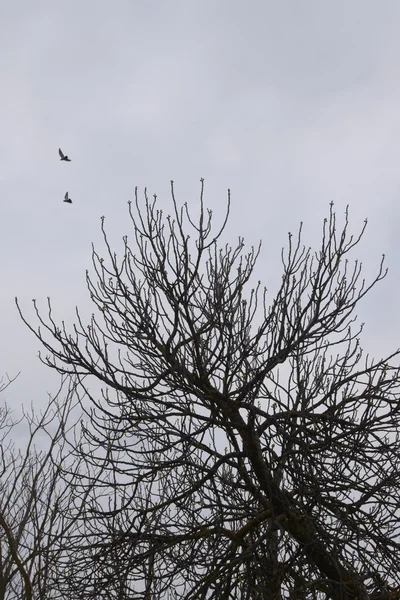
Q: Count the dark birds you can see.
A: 2